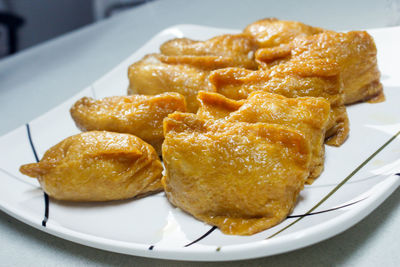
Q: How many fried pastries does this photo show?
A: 9